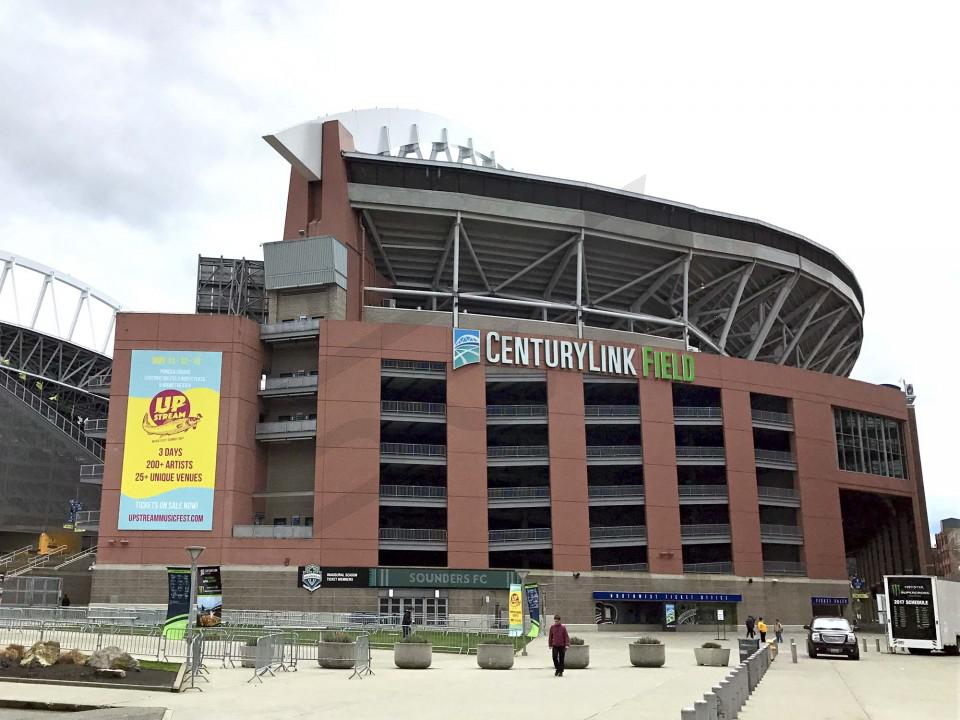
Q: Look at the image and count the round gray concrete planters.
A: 6